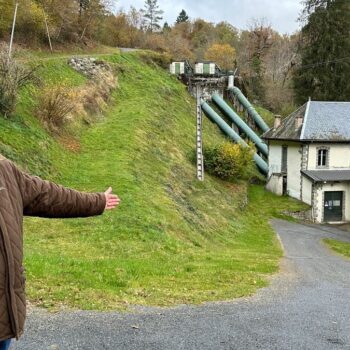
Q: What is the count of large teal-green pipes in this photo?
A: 3